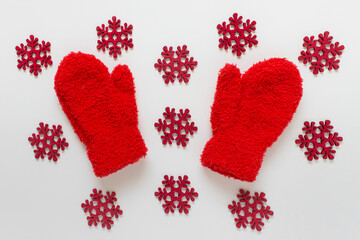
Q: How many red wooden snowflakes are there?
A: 11